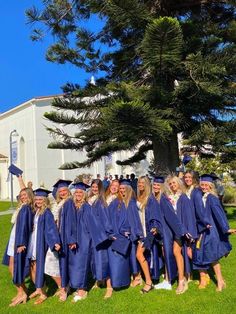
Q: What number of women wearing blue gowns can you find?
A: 12